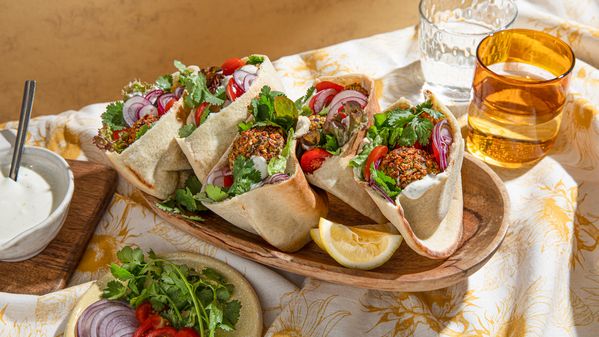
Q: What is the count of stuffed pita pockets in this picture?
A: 5